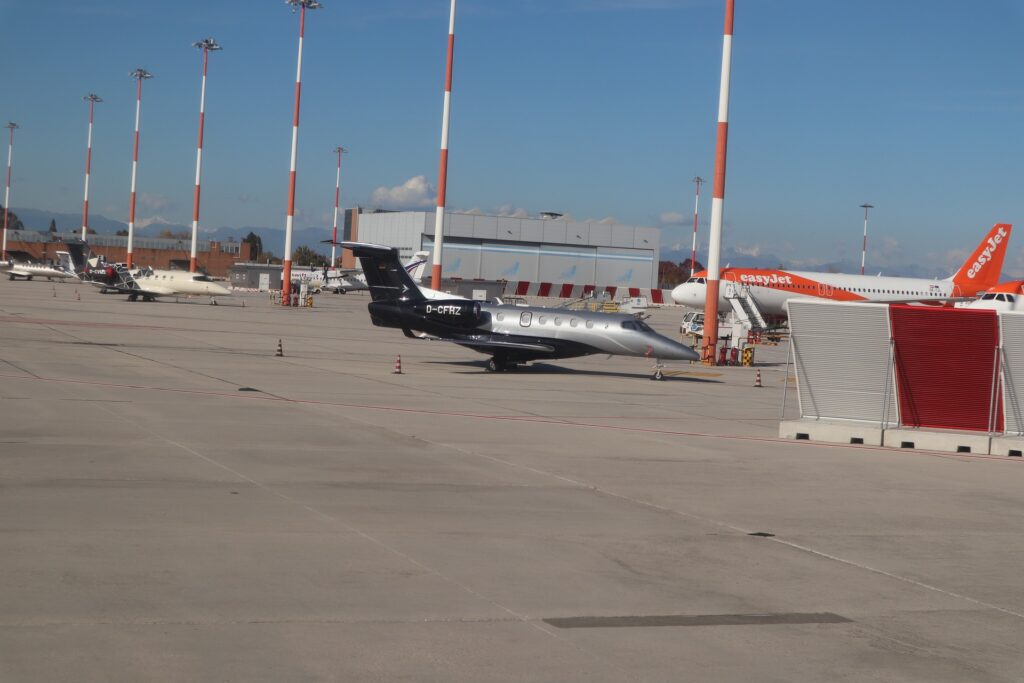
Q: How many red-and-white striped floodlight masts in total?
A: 10